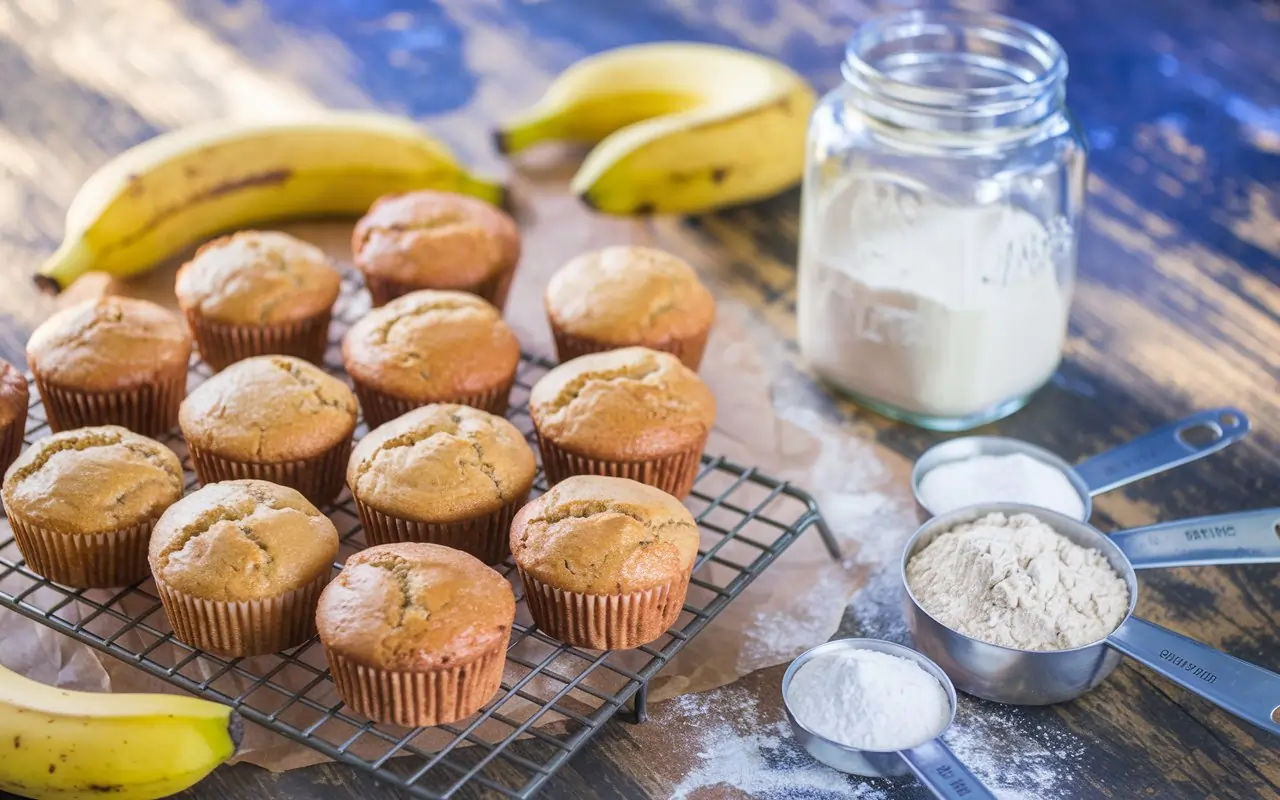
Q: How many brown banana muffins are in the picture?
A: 13